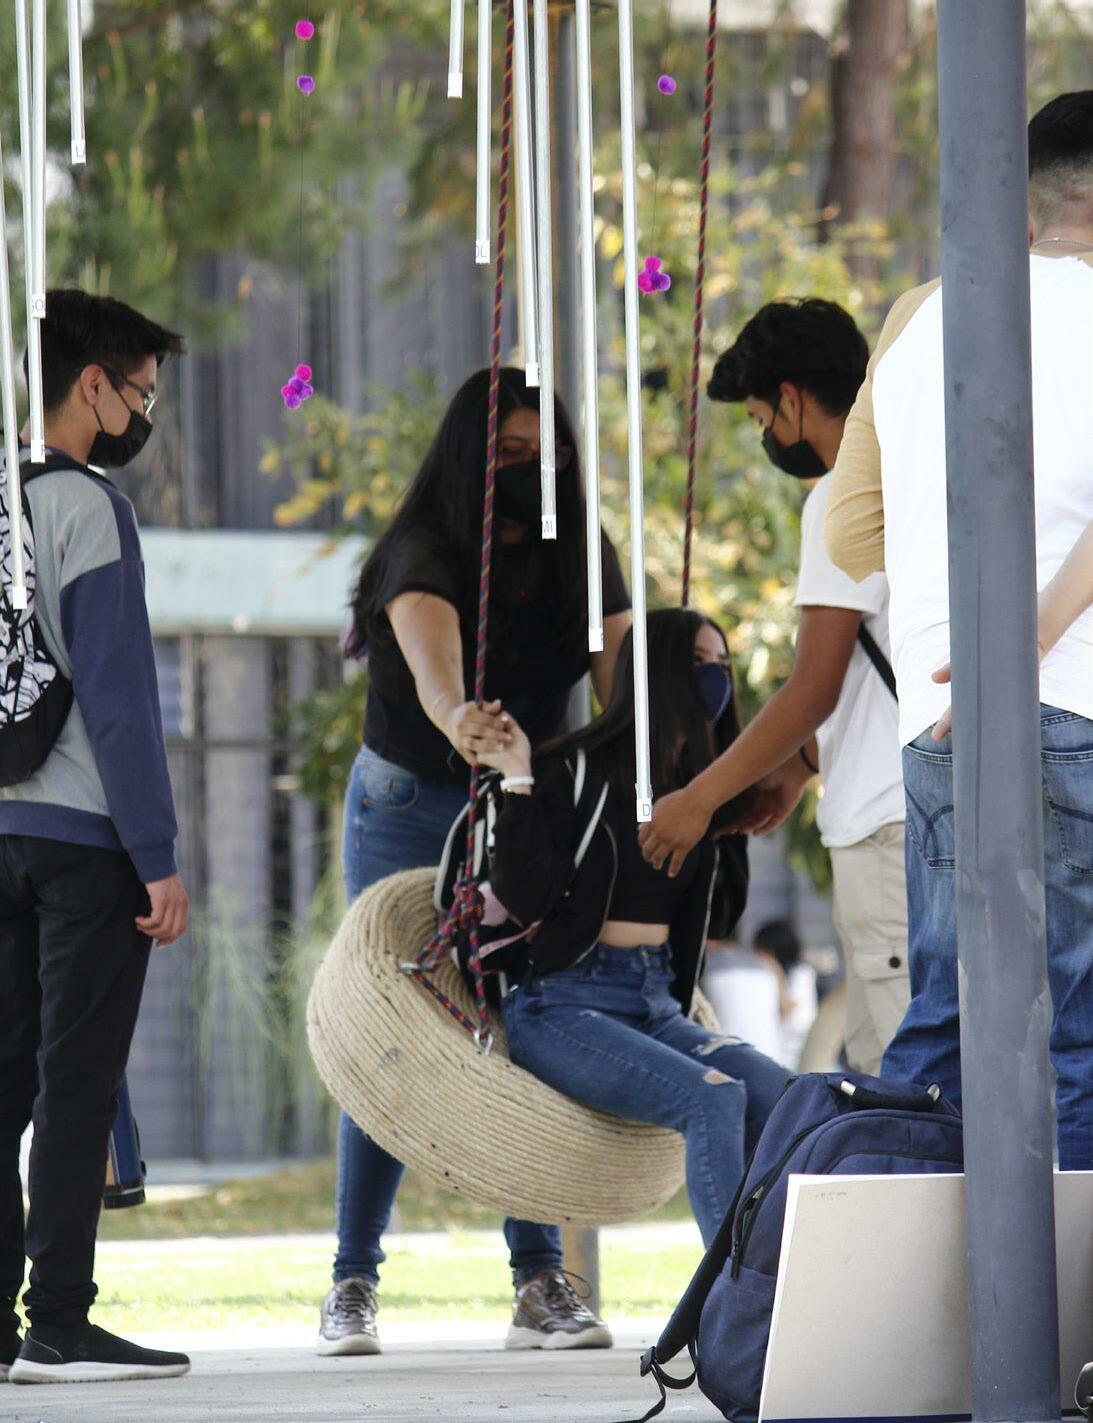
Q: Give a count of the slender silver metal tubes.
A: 10